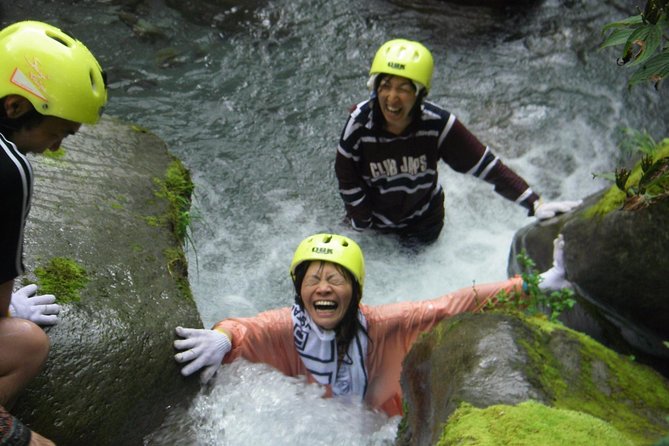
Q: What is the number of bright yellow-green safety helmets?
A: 3